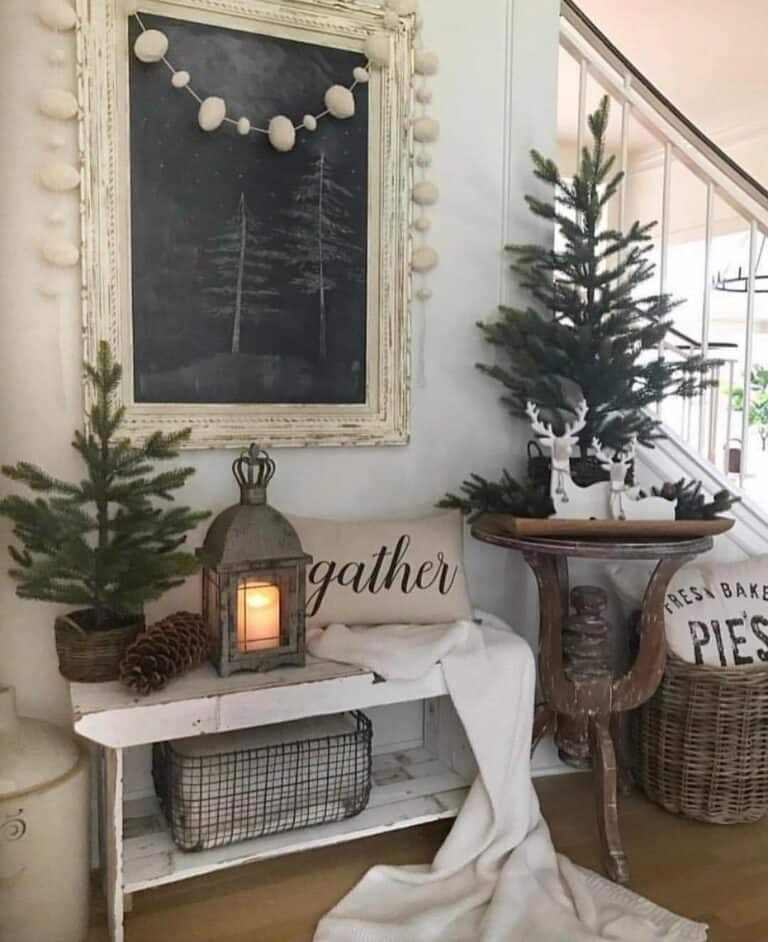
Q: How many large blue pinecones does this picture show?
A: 0